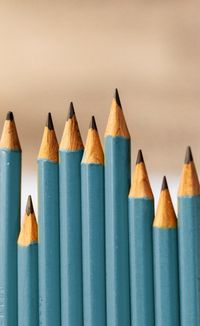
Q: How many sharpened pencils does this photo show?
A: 9